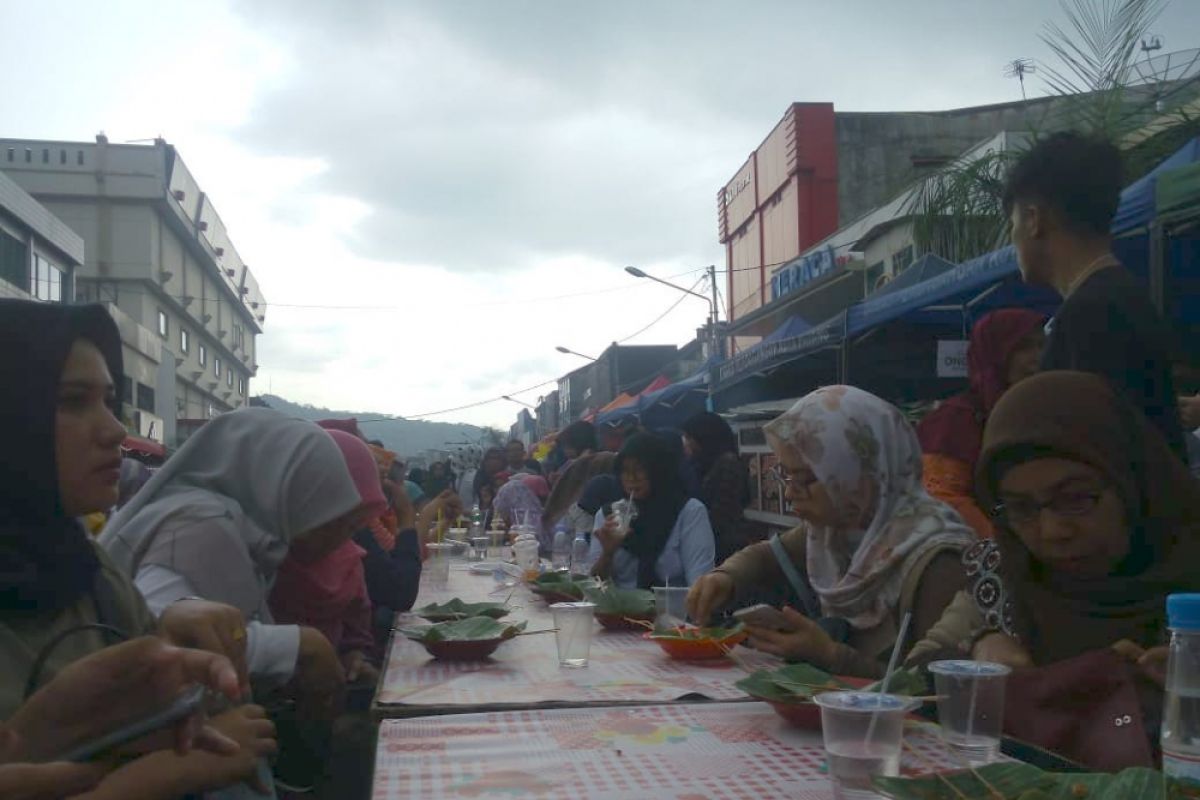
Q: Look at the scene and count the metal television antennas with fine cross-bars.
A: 1